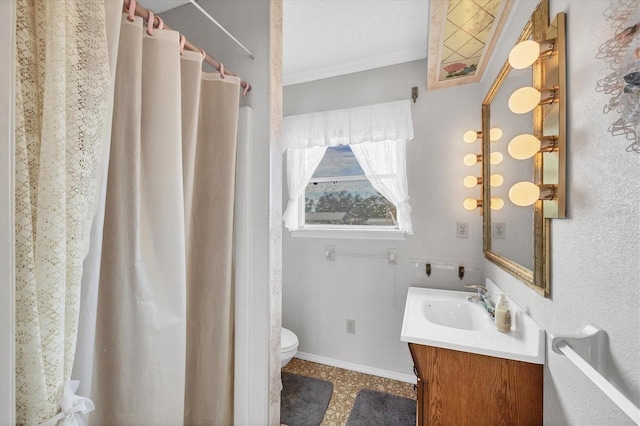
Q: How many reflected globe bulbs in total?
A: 4